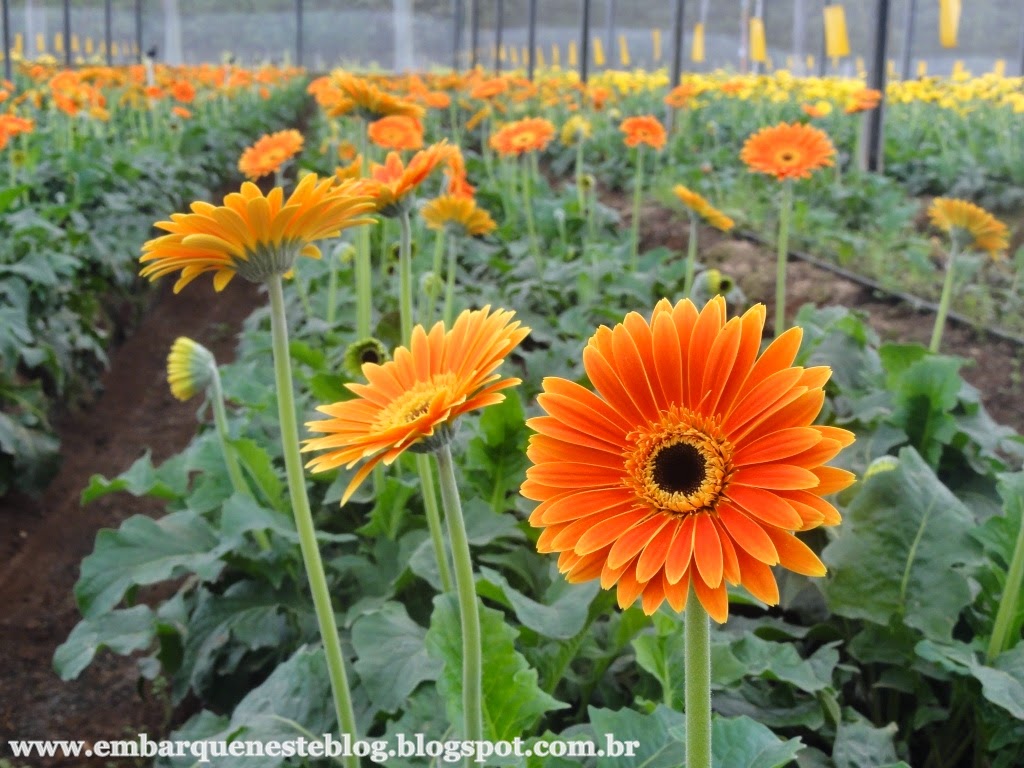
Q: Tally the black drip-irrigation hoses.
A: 1